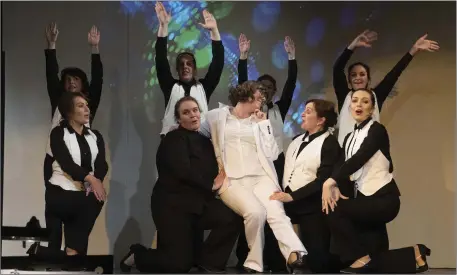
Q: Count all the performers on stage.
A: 9